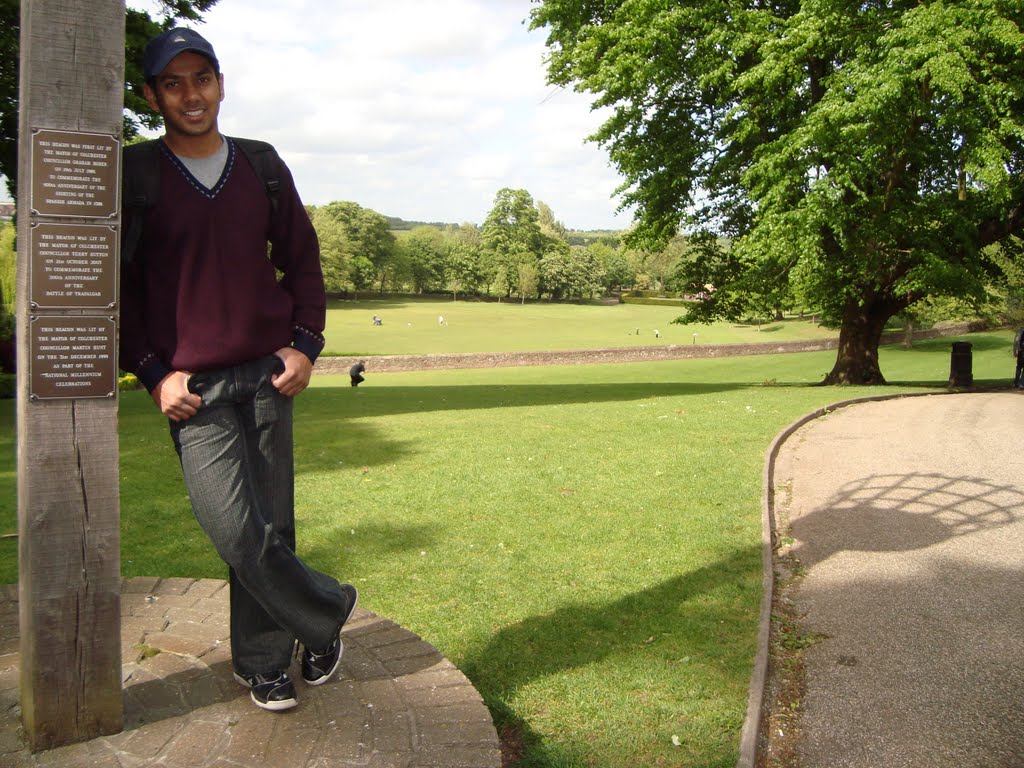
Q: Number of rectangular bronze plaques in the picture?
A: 3